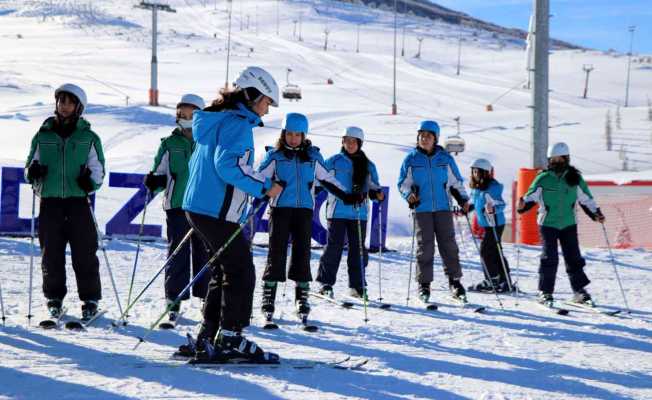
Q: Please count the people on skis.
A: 8